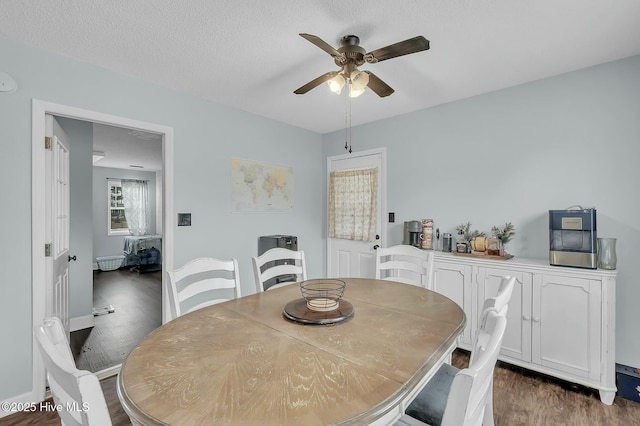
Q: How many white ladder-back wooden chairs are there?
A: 6